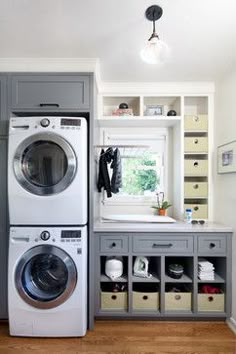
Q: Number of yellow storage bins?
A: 9